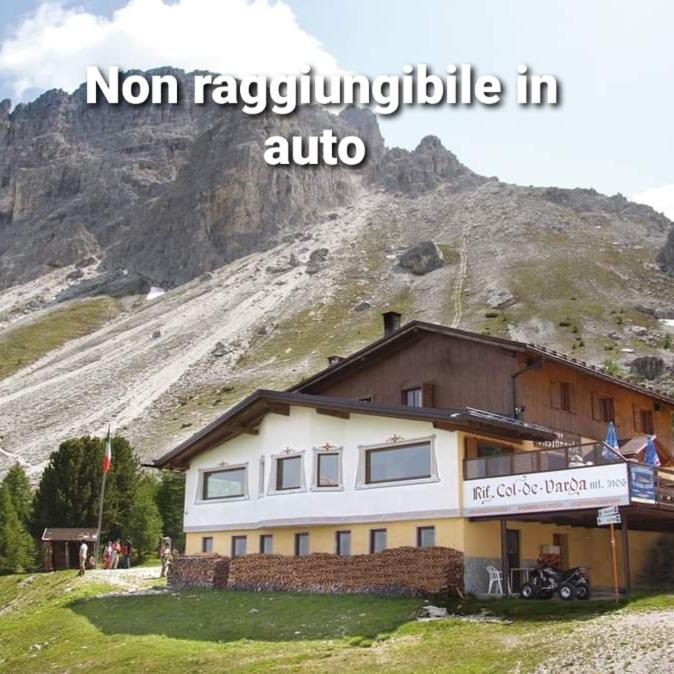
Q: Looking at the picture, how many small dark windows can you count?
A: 7